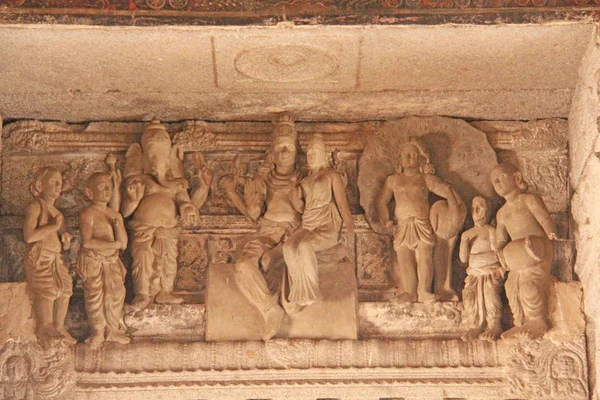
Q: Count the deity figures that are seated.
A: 2